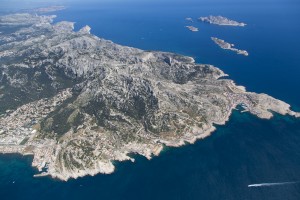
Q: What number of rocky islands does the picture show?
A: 4